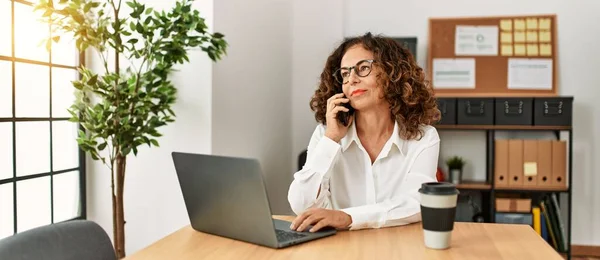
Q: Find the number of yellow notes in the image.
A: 13